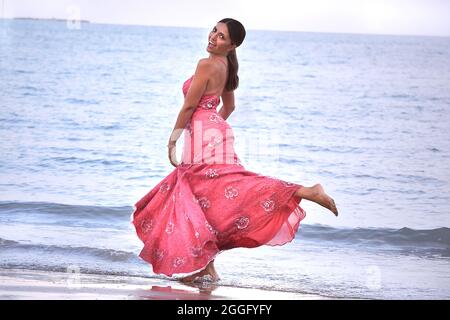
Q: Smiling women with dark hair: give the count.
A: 1